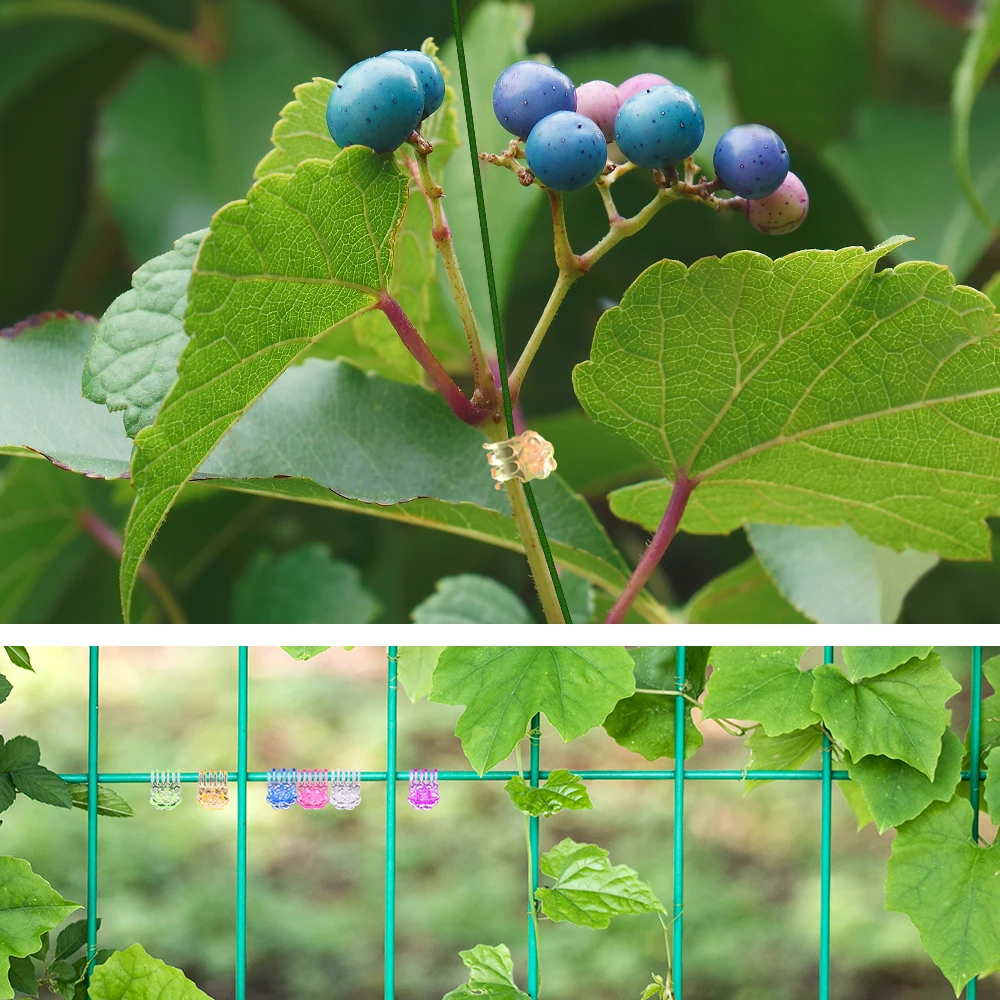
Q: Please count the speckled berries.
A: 9